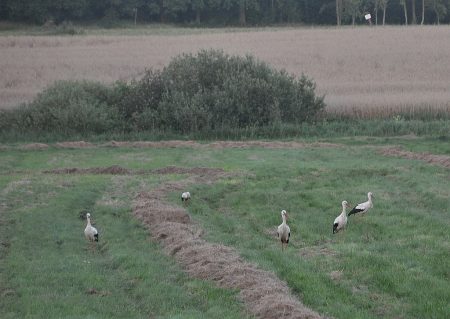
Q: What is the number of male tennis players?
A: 0